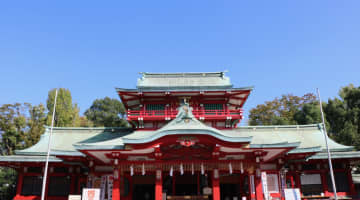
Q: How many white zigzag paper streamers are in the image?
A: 8